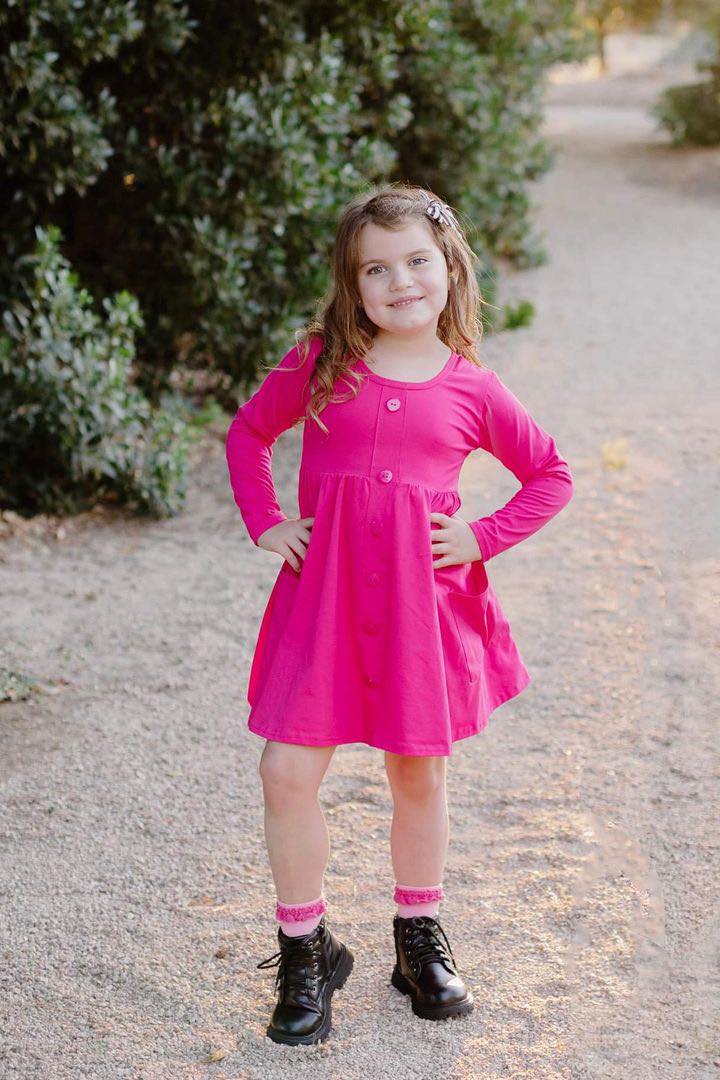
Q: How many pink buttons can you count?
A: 6